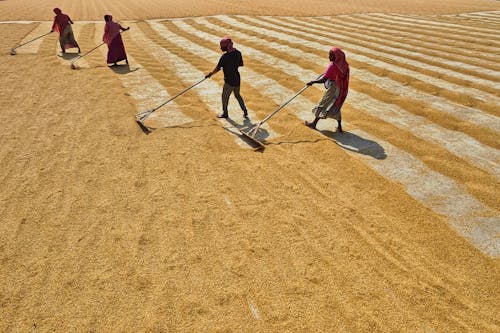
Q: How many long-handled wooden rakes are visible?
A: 4